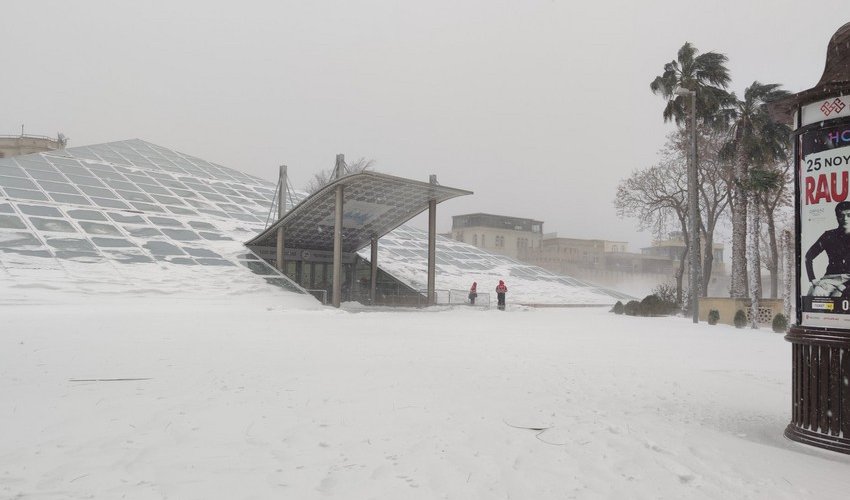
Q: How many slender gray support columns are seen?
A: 4